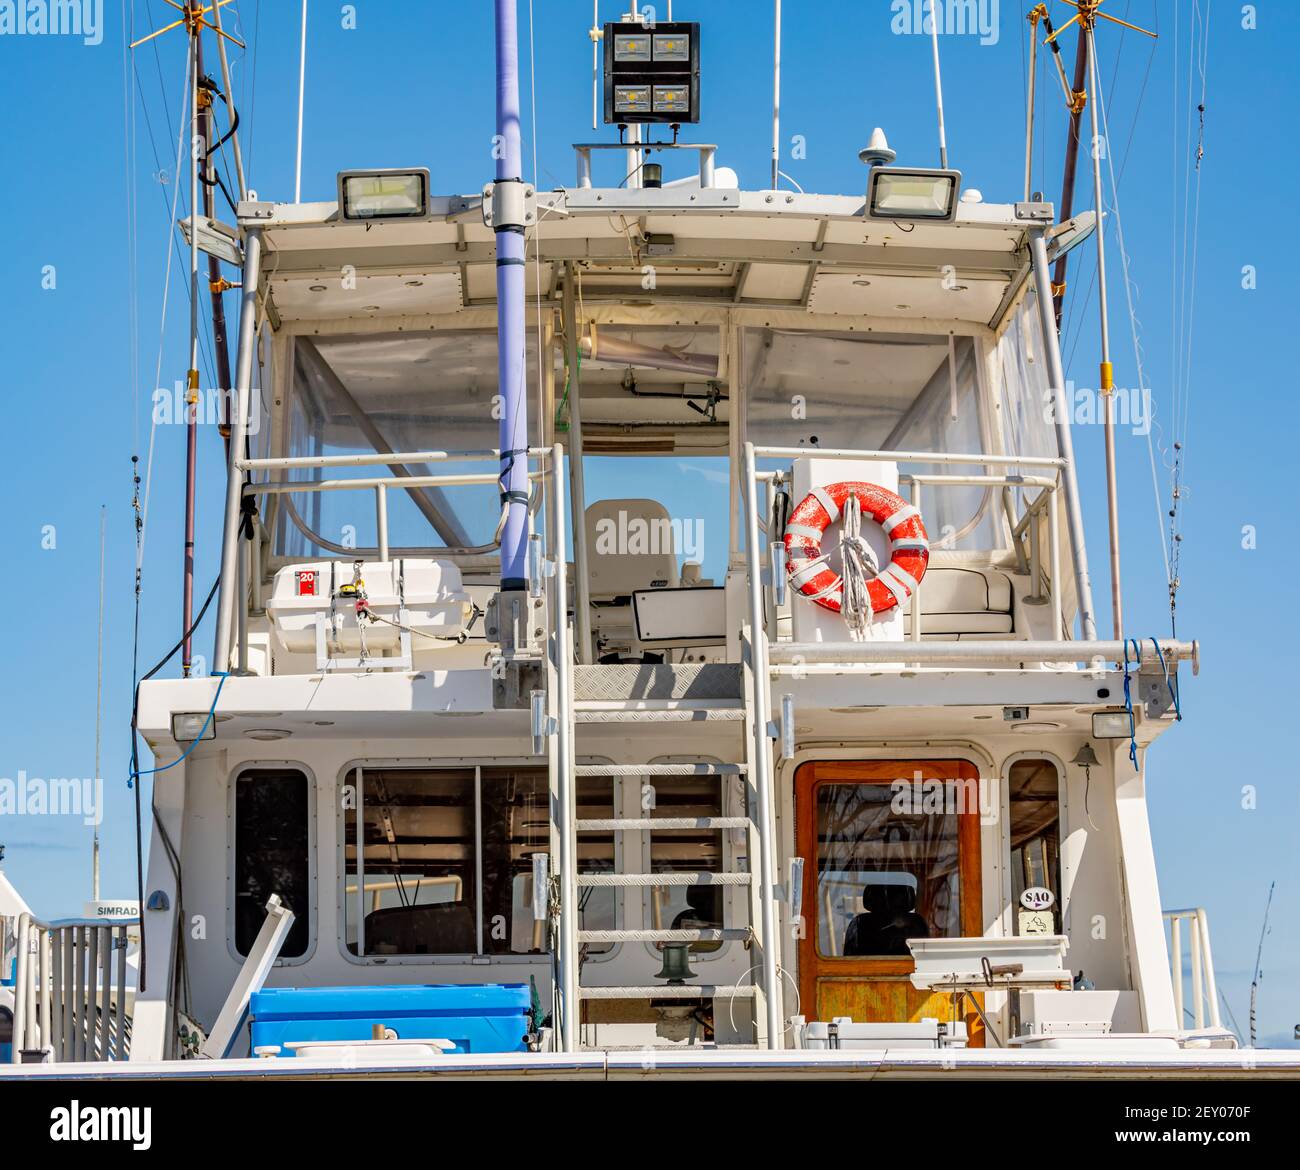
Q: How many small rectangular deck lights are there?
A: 2